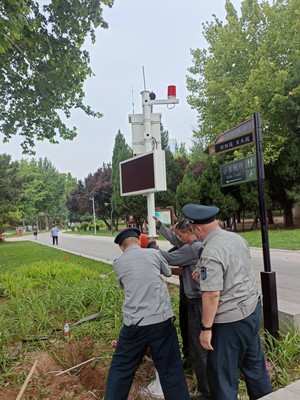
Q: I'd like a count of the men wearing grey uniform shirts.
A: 2